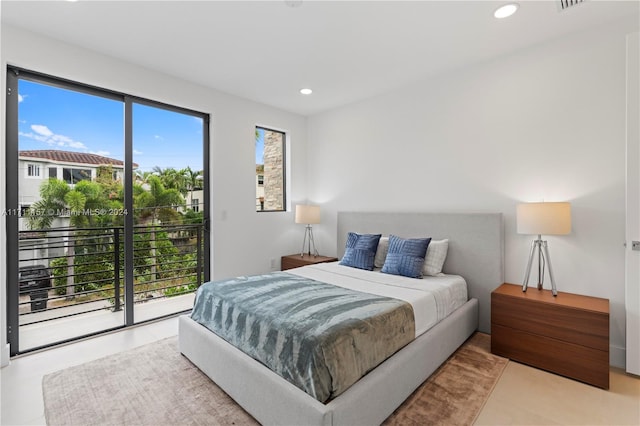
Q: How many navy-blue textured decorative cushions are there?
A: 2